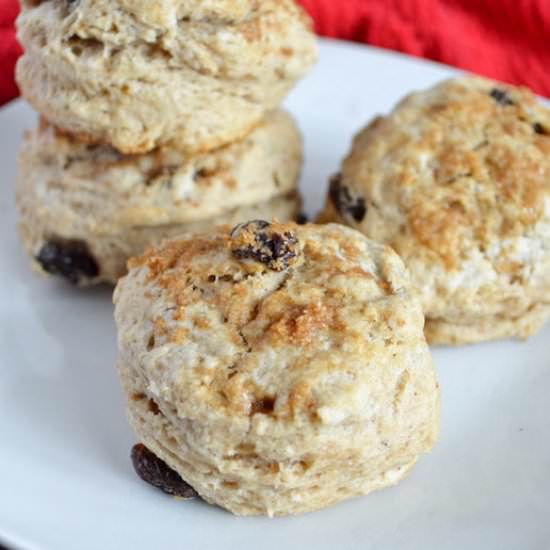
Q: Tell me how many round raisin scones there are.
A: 4